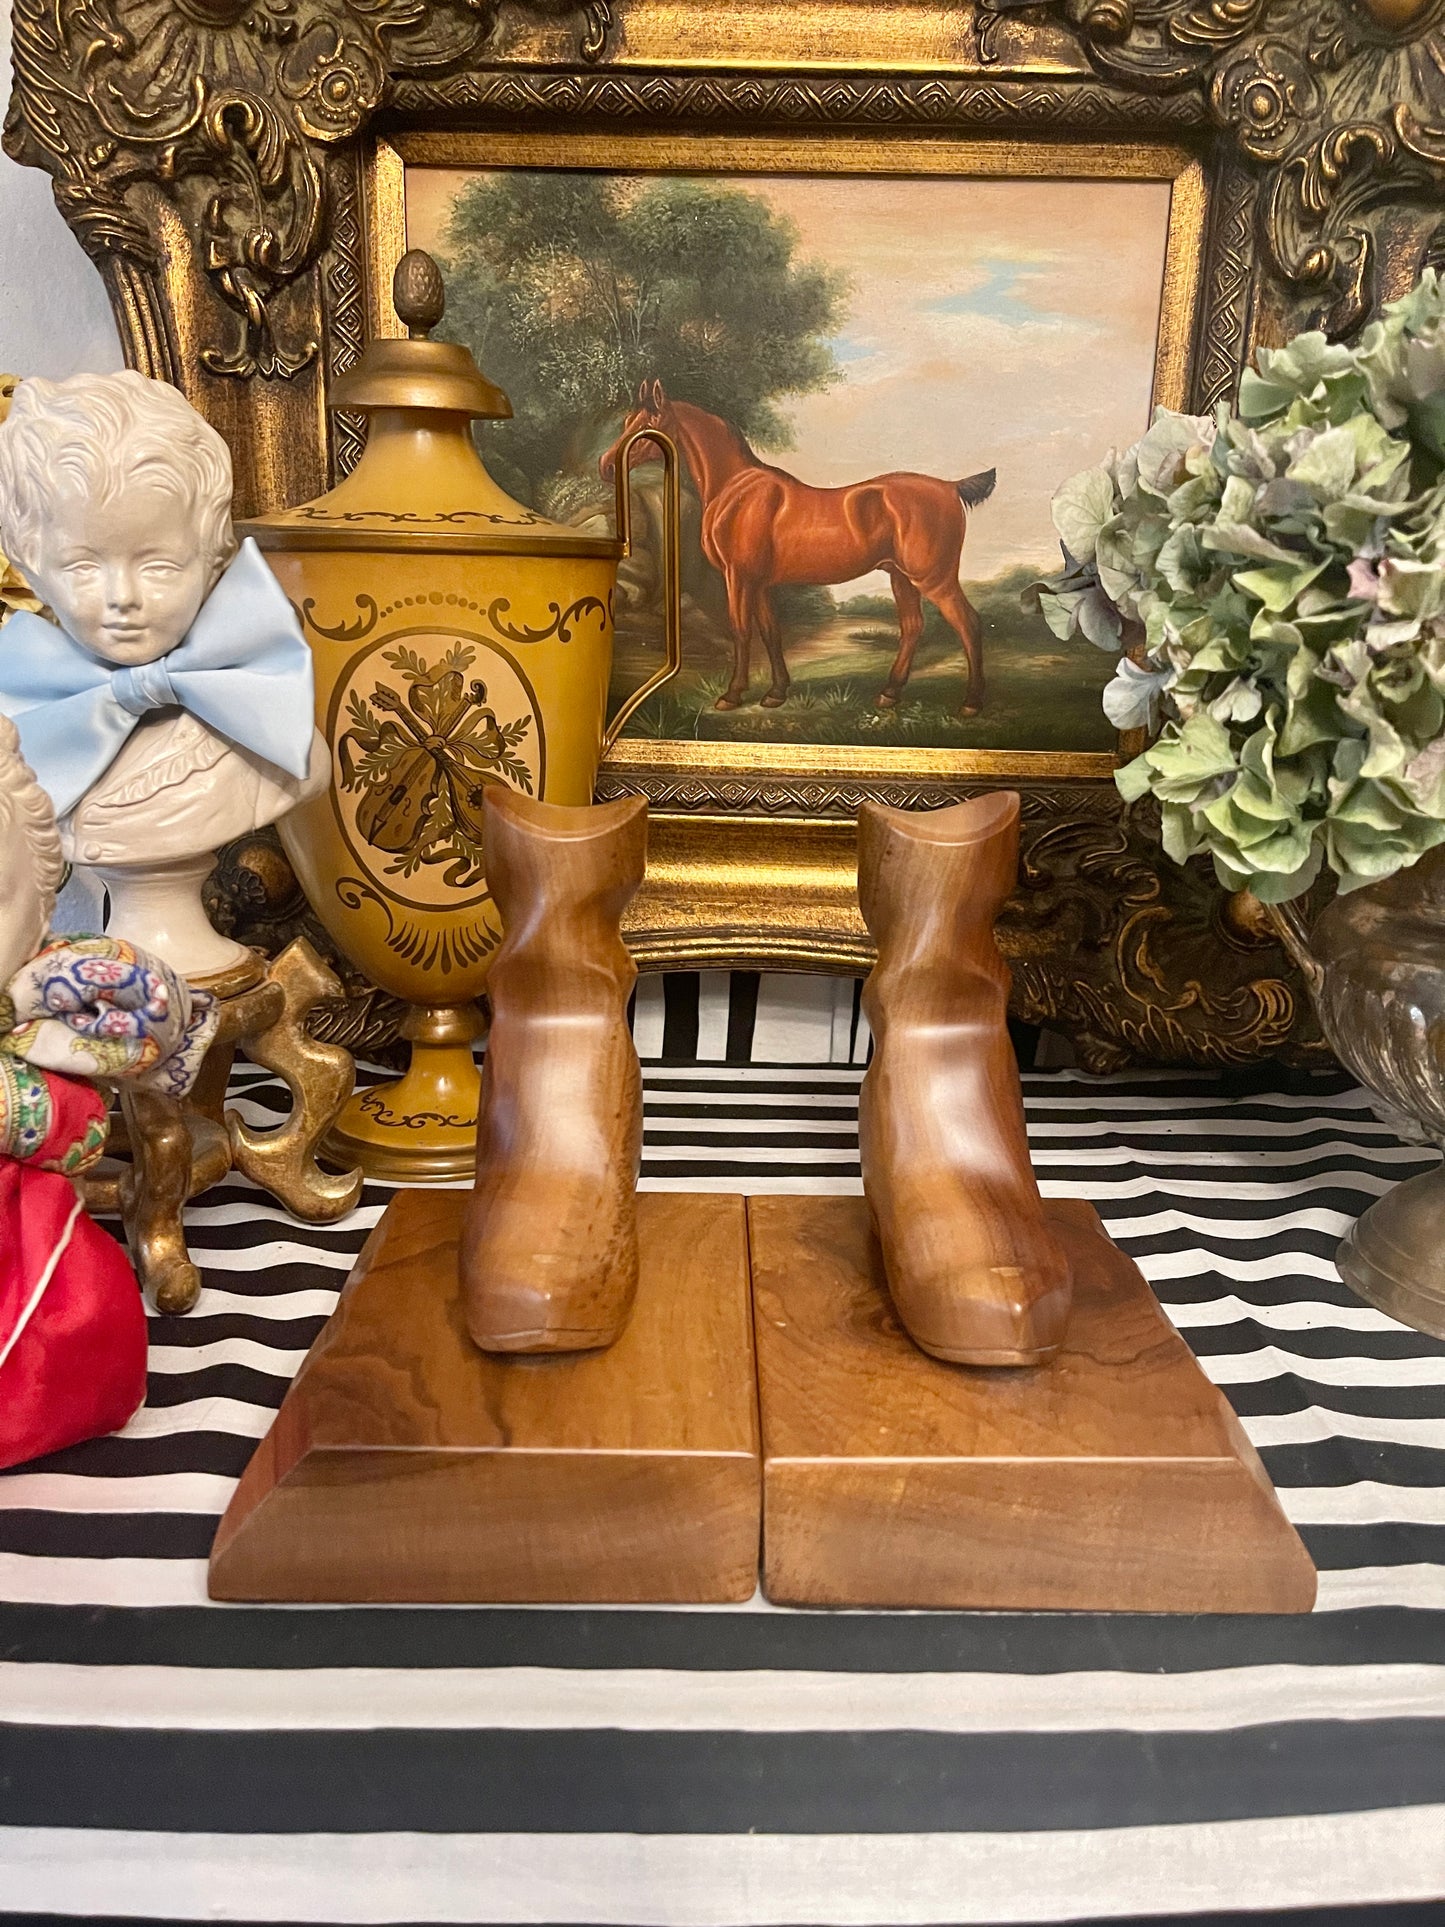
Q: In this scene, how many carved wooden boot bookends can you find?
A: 2